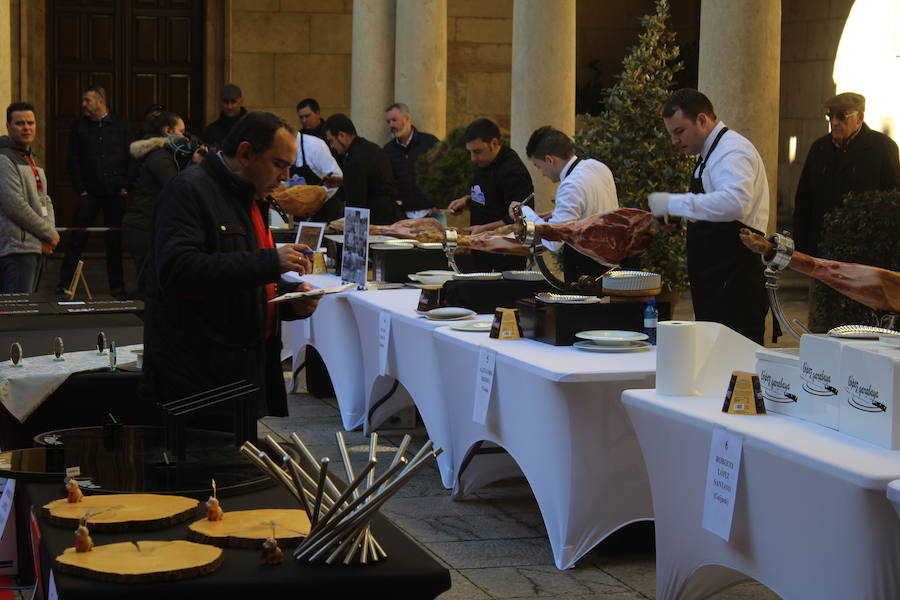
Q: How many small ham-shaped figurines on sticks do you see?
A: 4